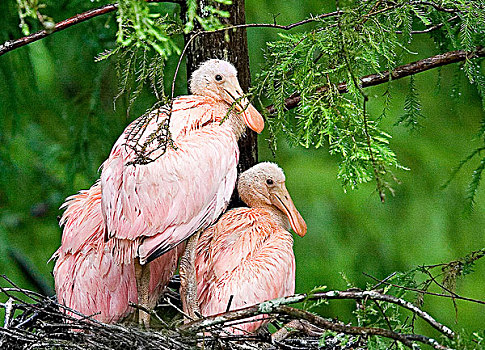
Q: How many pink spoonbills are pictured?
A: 3